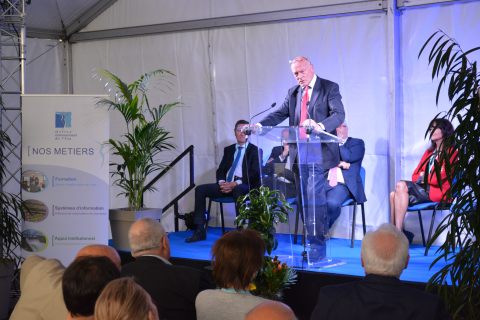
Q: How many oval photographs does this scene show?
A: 3